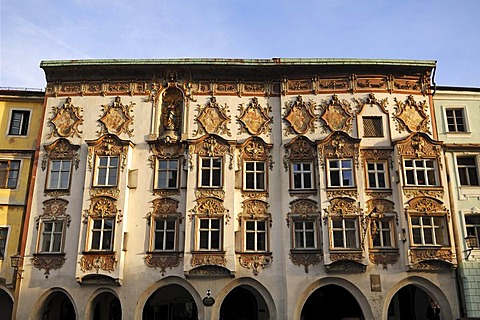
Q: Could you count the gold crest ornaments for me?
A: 7